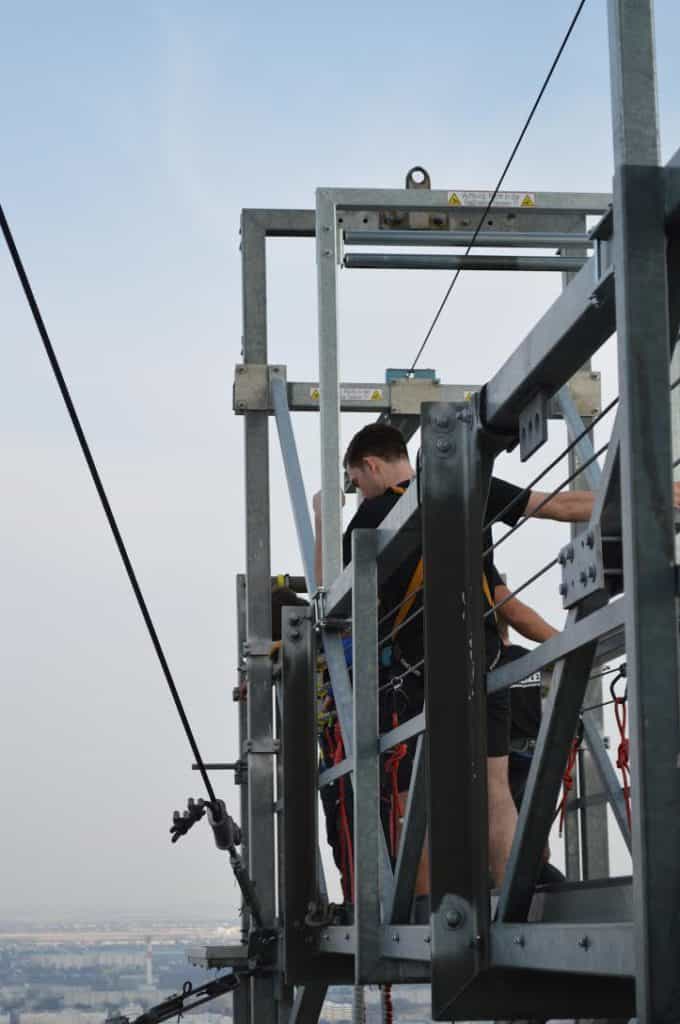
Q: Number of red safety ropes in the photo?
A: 4